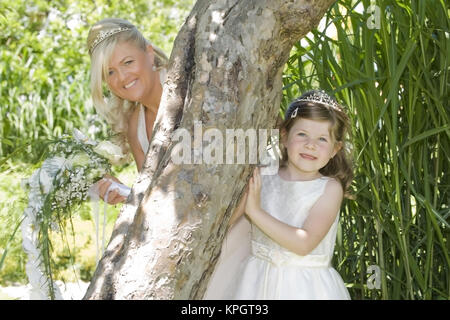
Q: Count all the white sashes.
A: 1